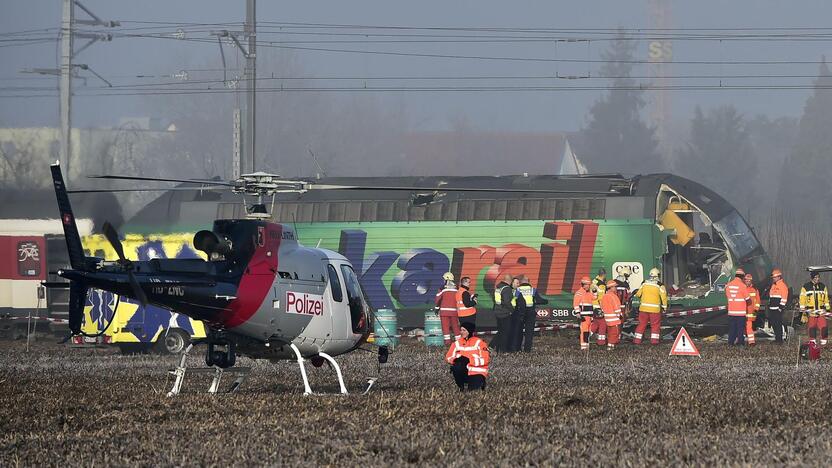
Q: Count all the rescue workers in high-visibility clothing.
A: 15